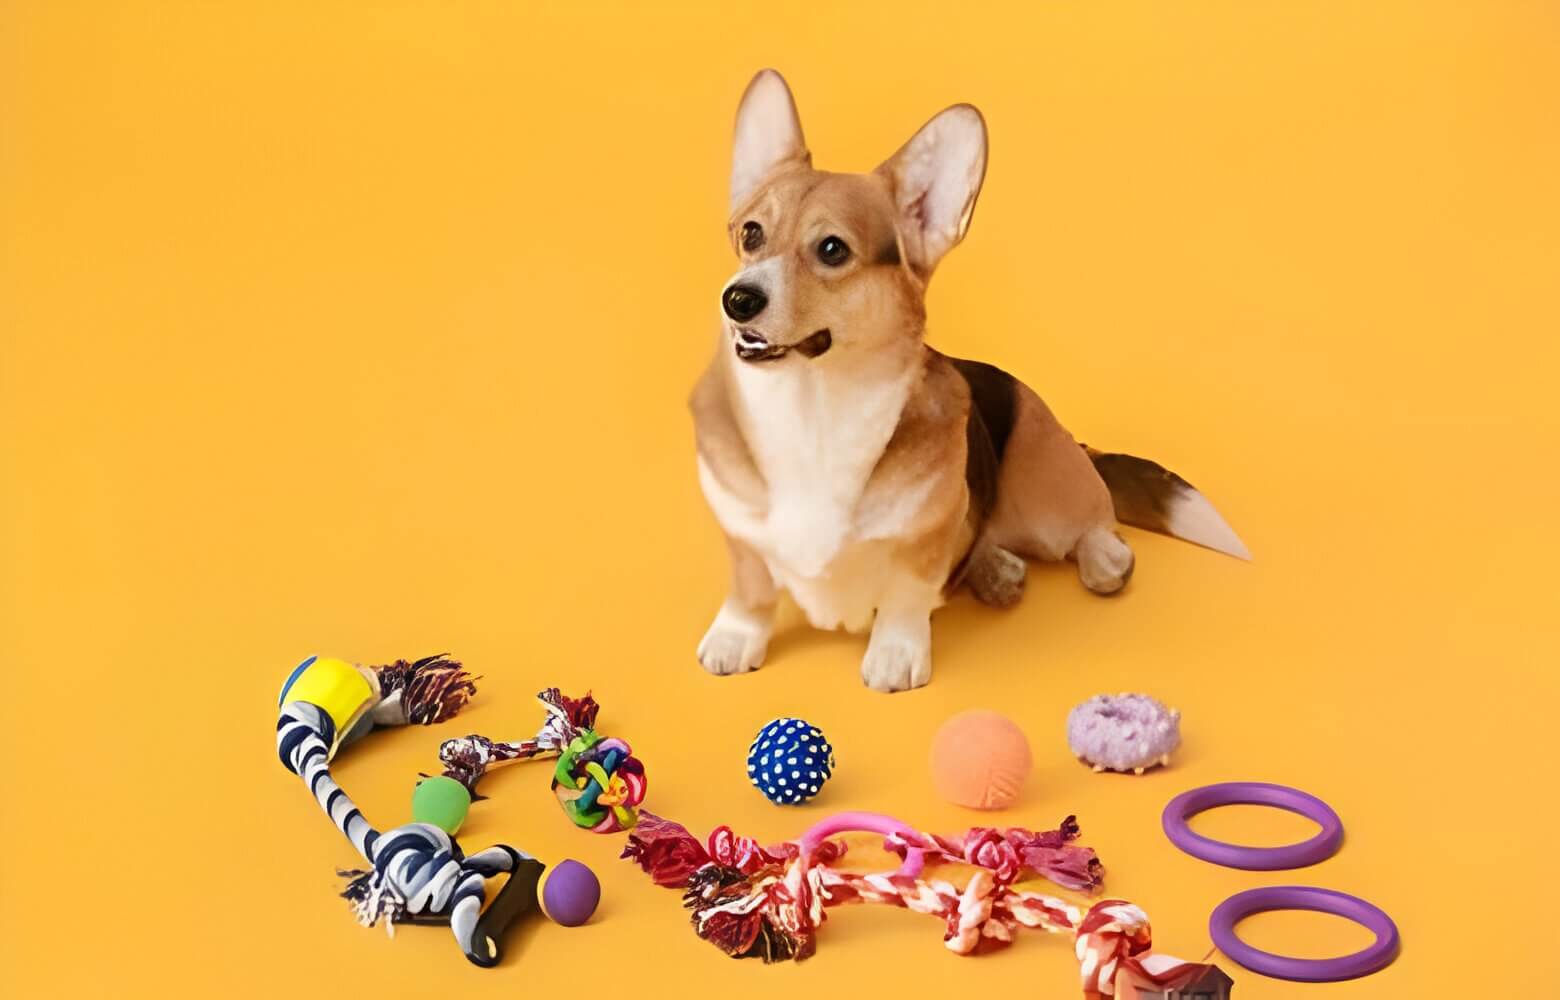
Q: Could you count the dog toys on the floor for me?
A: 12